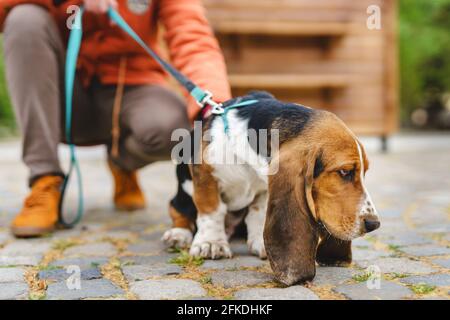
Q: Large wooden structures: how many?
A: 1